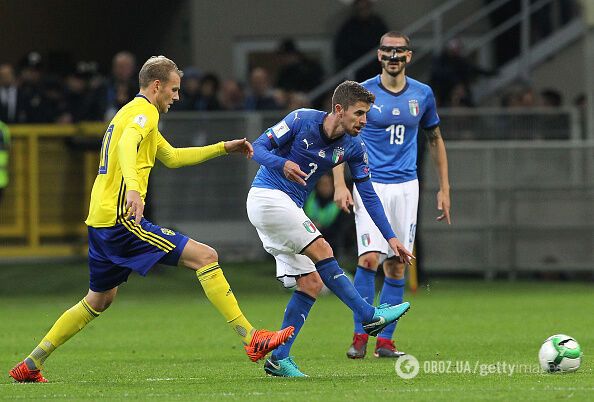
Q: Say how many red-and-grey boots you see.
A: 2